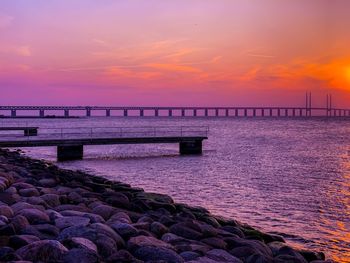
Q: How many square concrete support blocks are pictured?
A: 3